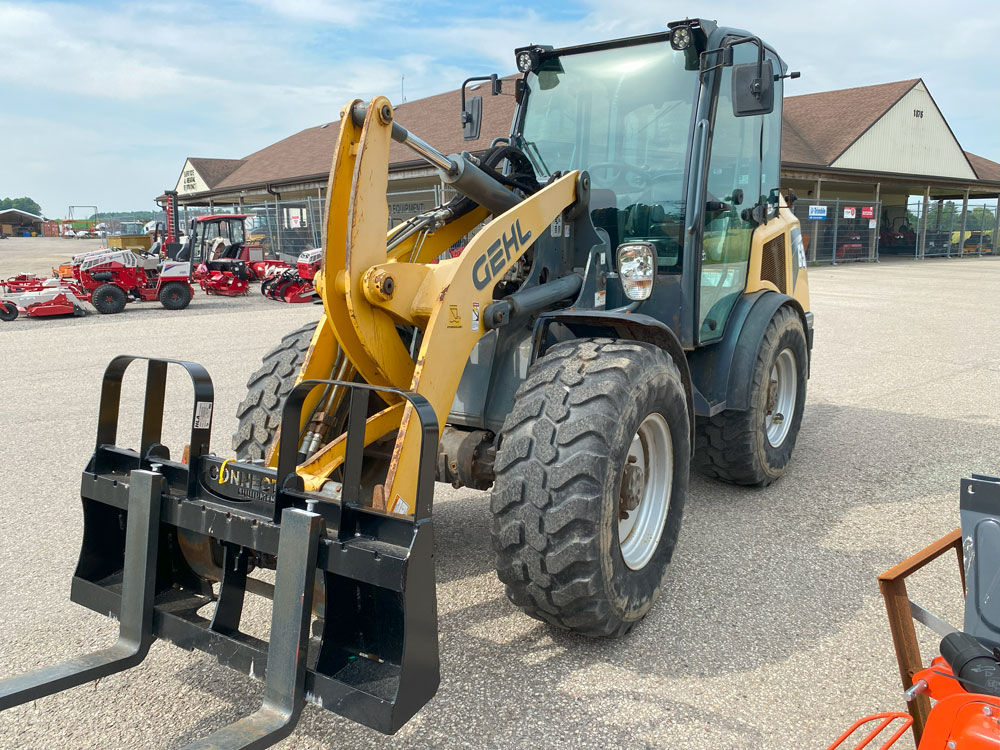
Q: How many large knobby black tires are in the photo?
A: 3